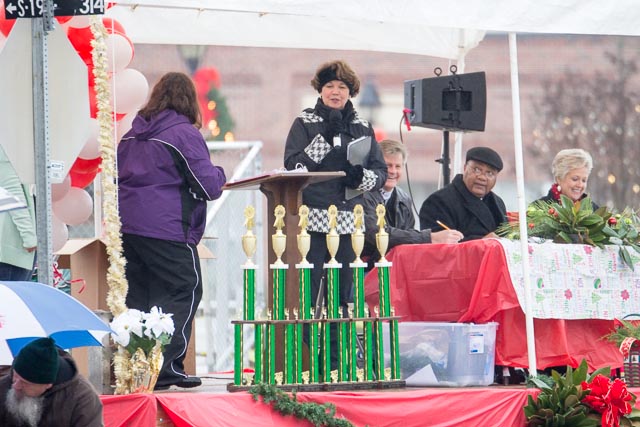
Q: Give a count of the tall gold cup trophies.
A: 6